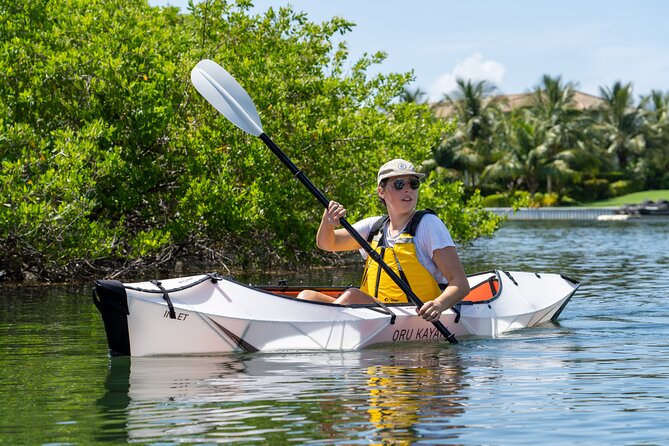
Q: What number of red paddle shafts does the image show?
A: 0